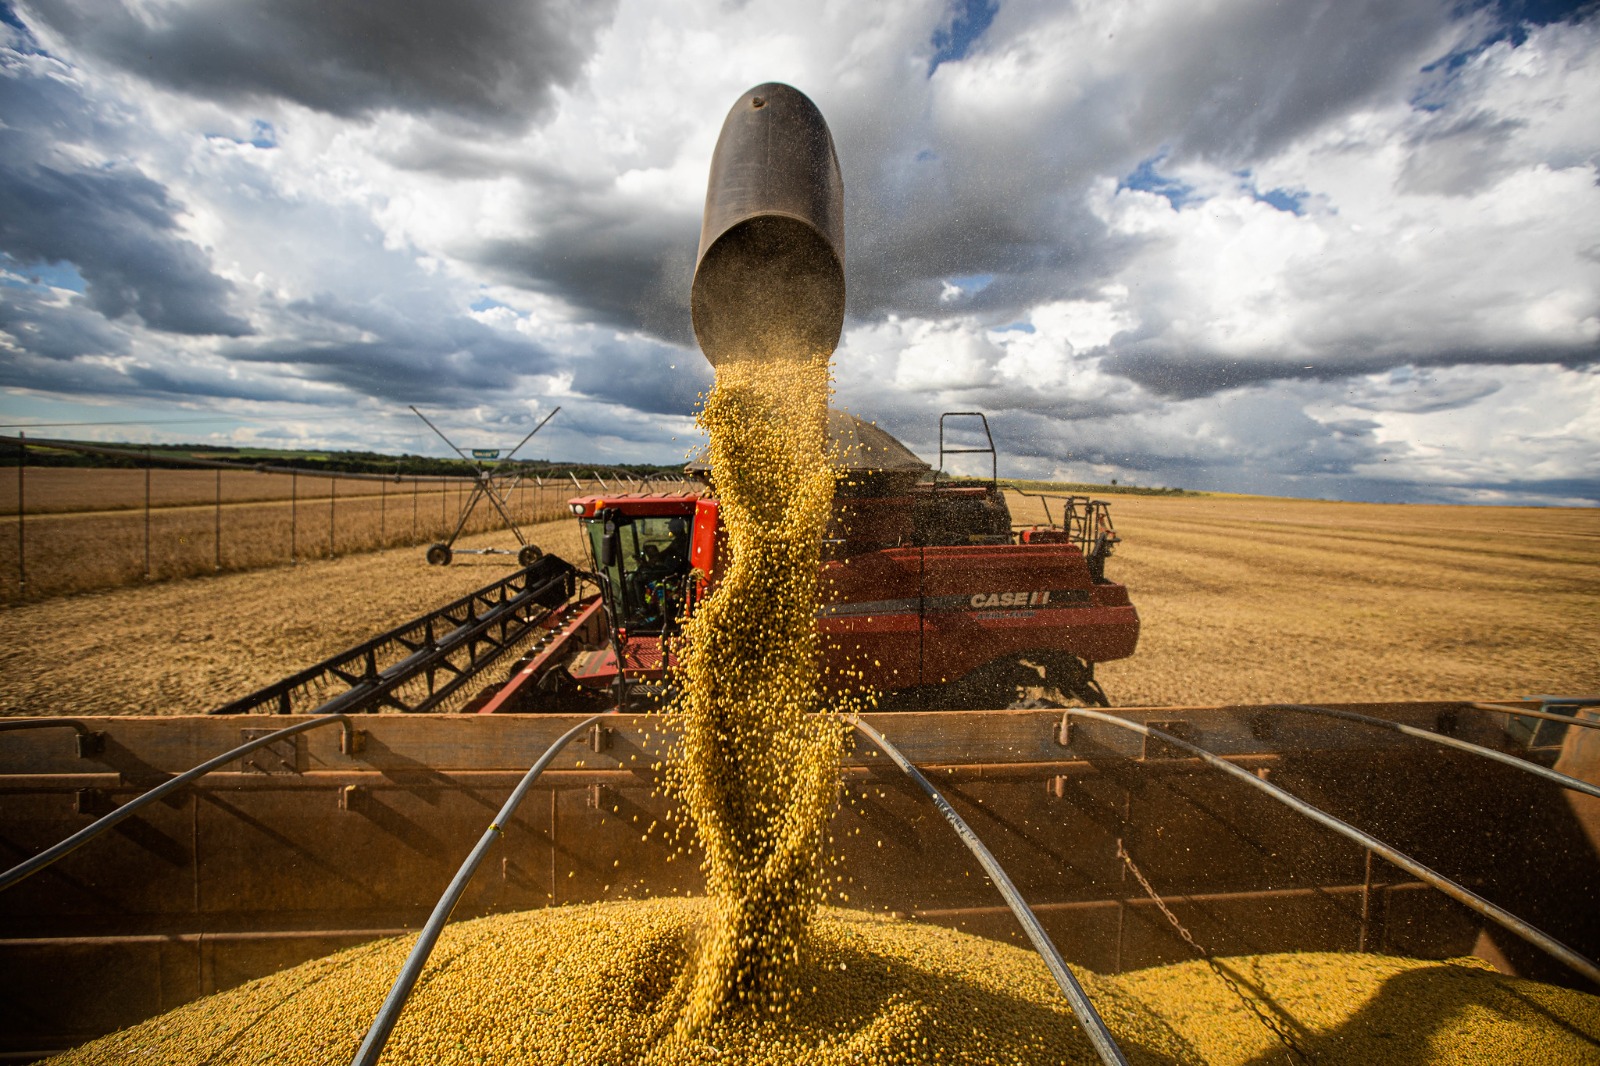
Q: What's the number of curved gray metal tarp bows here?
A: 7